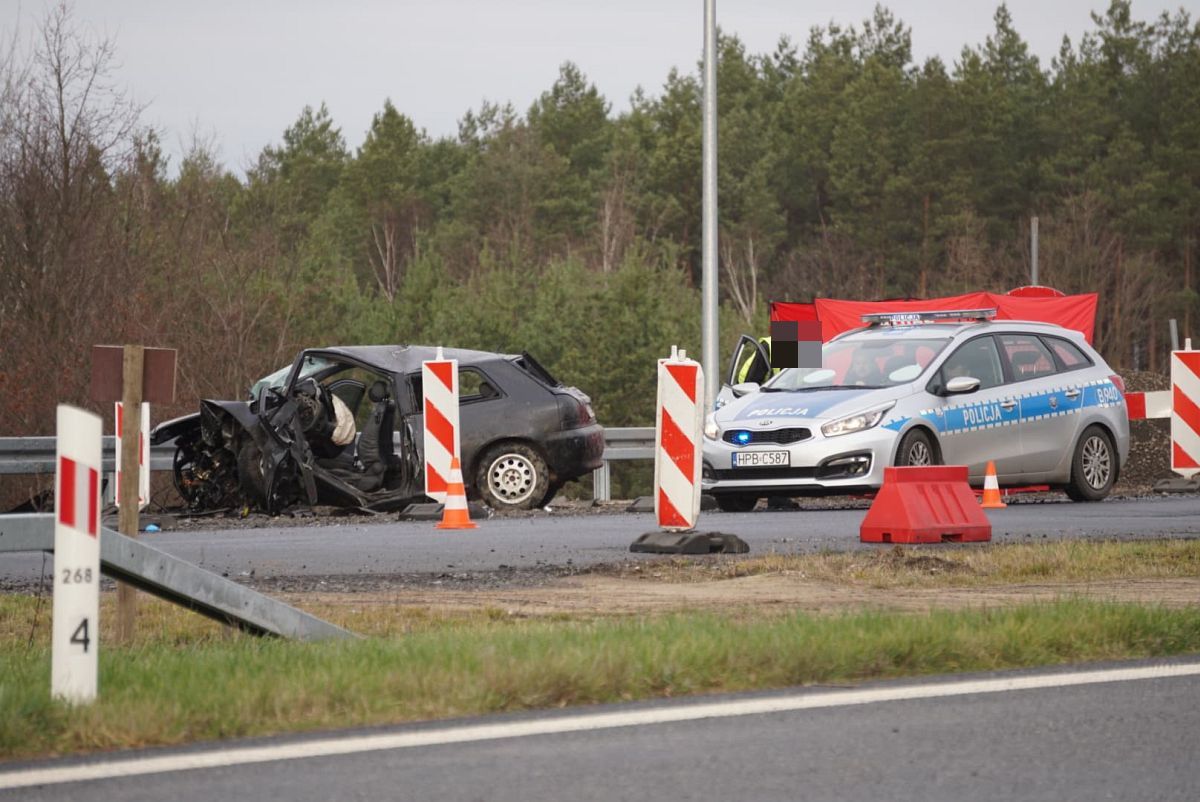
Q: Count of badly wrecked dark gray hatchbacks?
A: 1